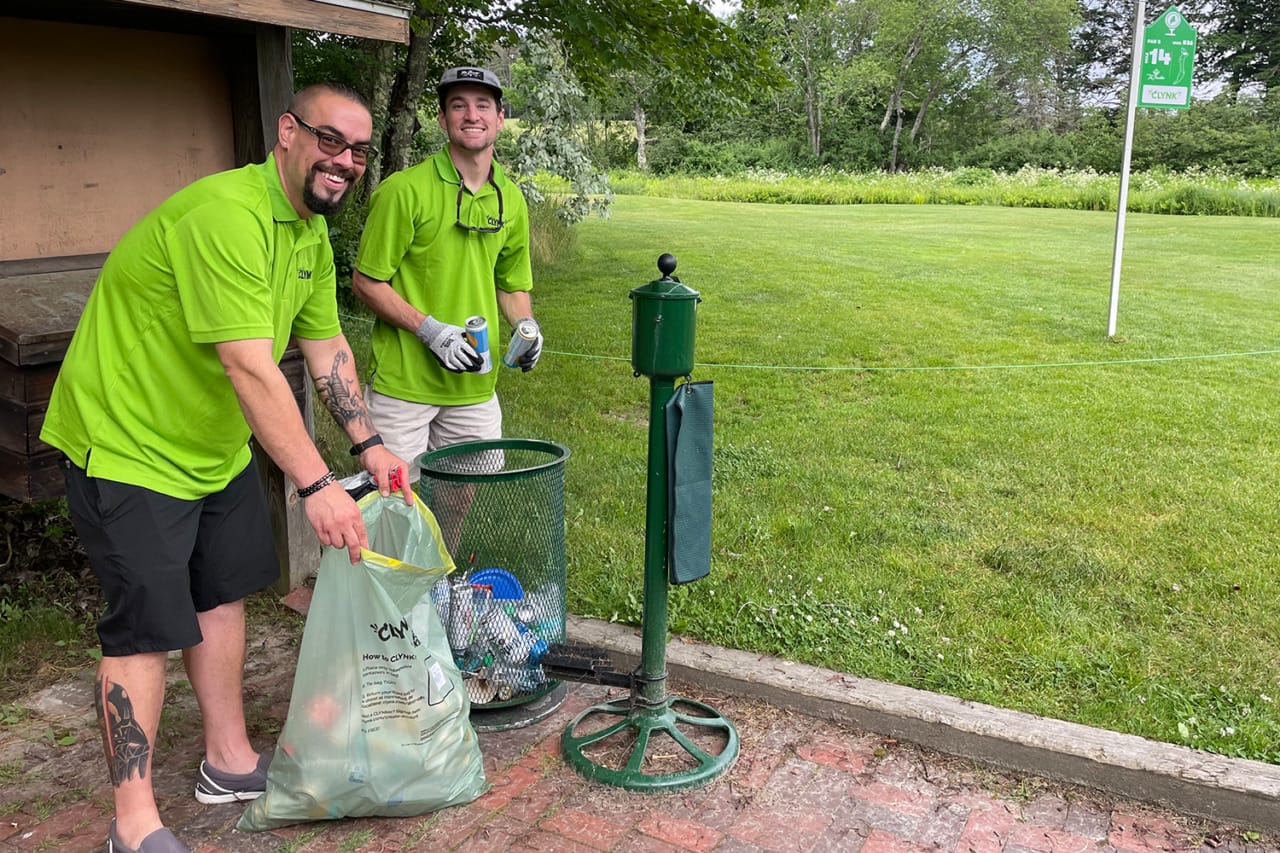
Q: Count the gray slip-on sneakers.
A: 2